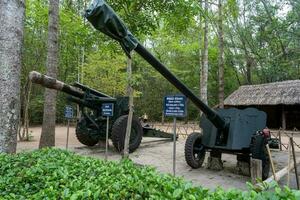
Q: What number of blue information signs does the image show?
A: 3